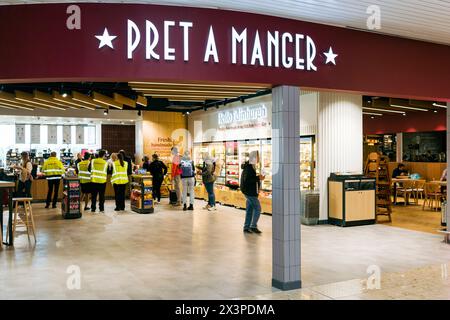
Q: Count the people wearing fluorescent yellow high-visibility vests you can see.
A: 4